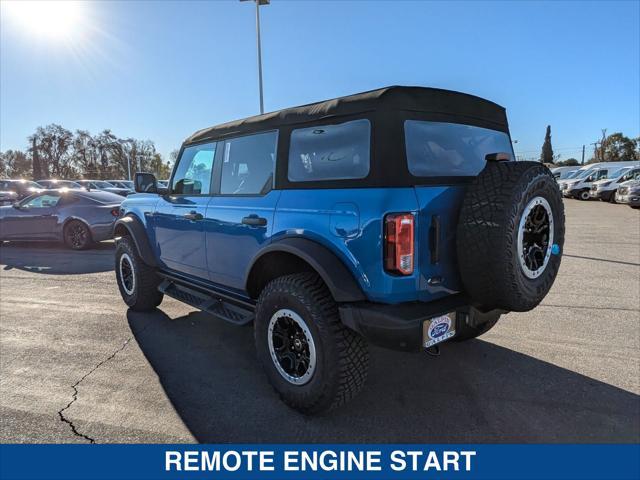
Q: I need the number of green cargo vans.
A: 0